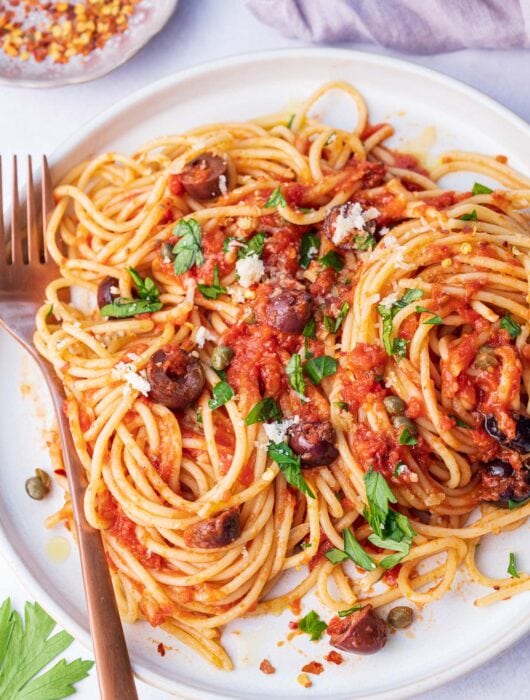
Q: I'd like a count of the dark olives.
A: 10